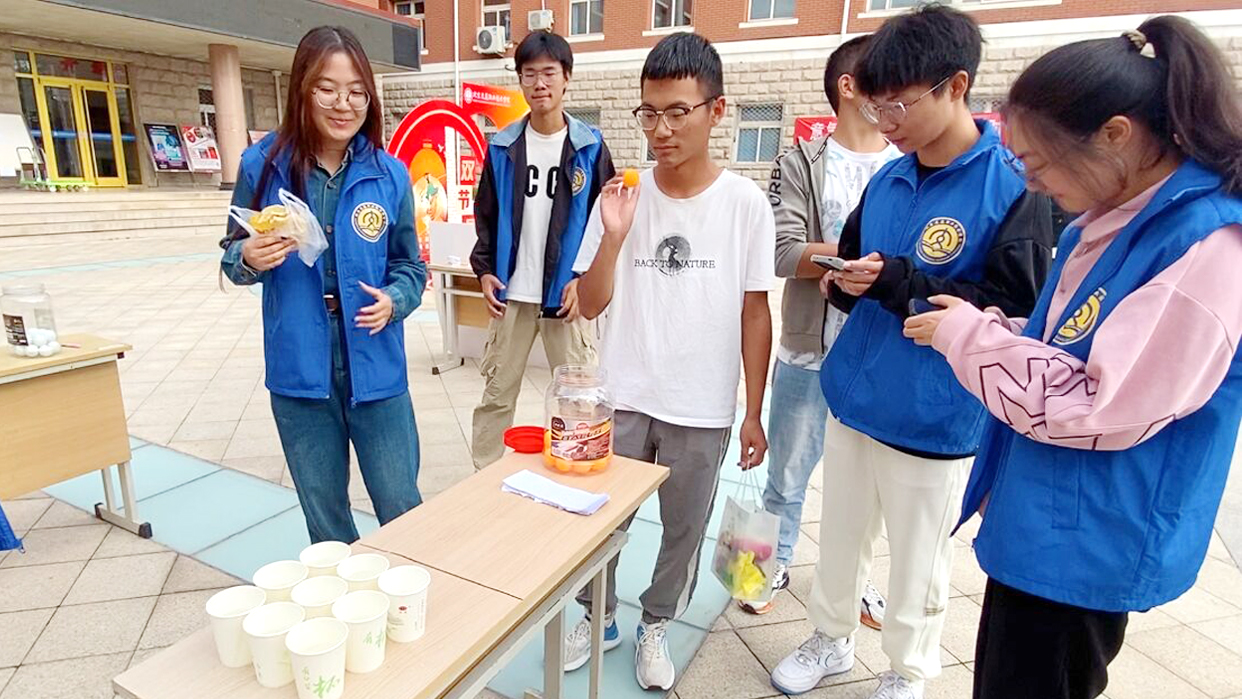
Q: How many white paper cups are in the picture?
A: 9